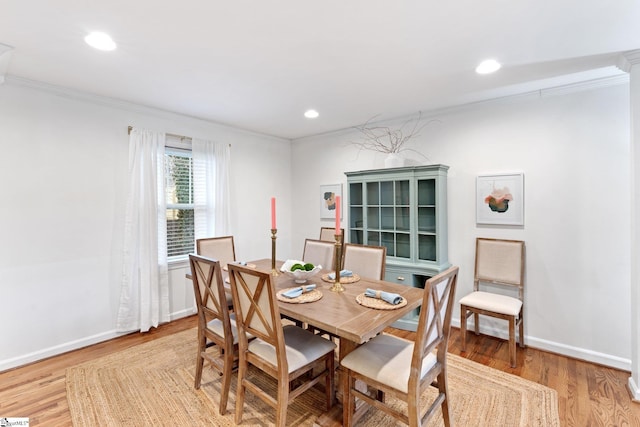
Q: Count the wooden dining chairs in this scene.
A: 8